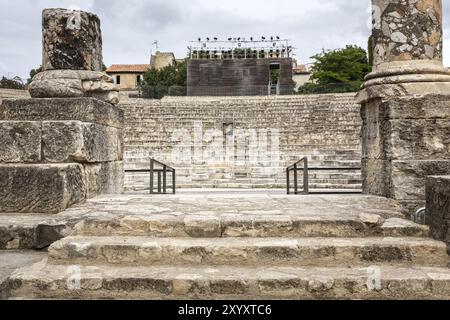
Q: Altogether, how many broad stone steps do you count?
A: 3